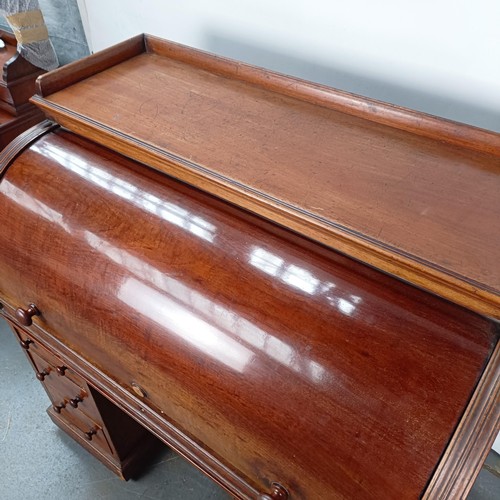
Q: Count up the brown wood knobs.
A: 8